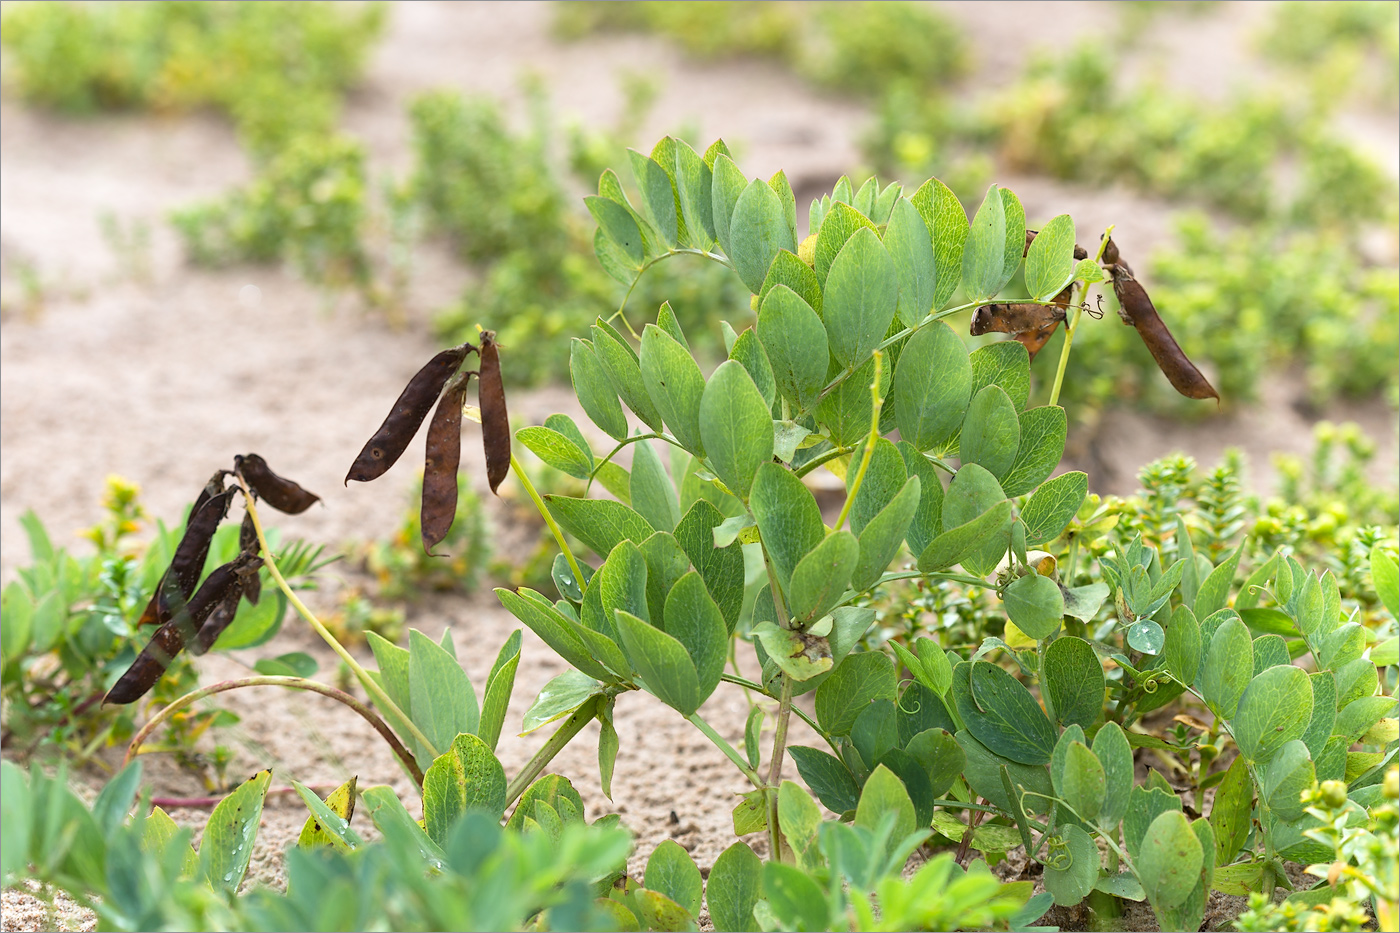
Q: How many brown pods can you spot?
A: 14